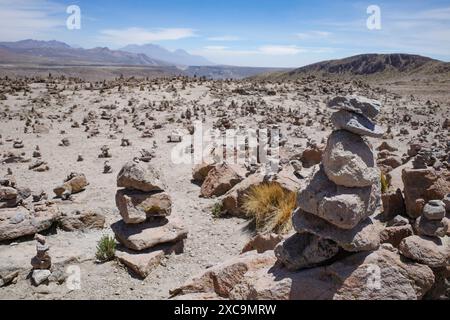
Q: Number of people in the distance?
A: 0